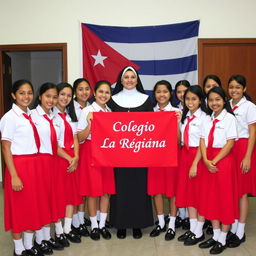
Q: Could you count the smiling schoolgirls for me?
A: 11